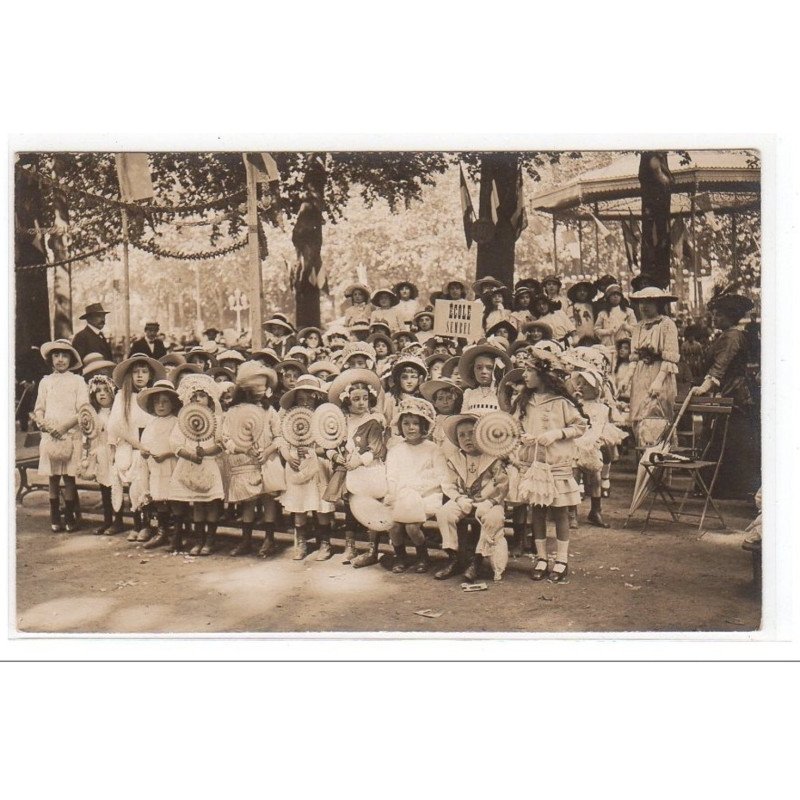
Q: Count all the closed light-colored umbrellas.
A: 1